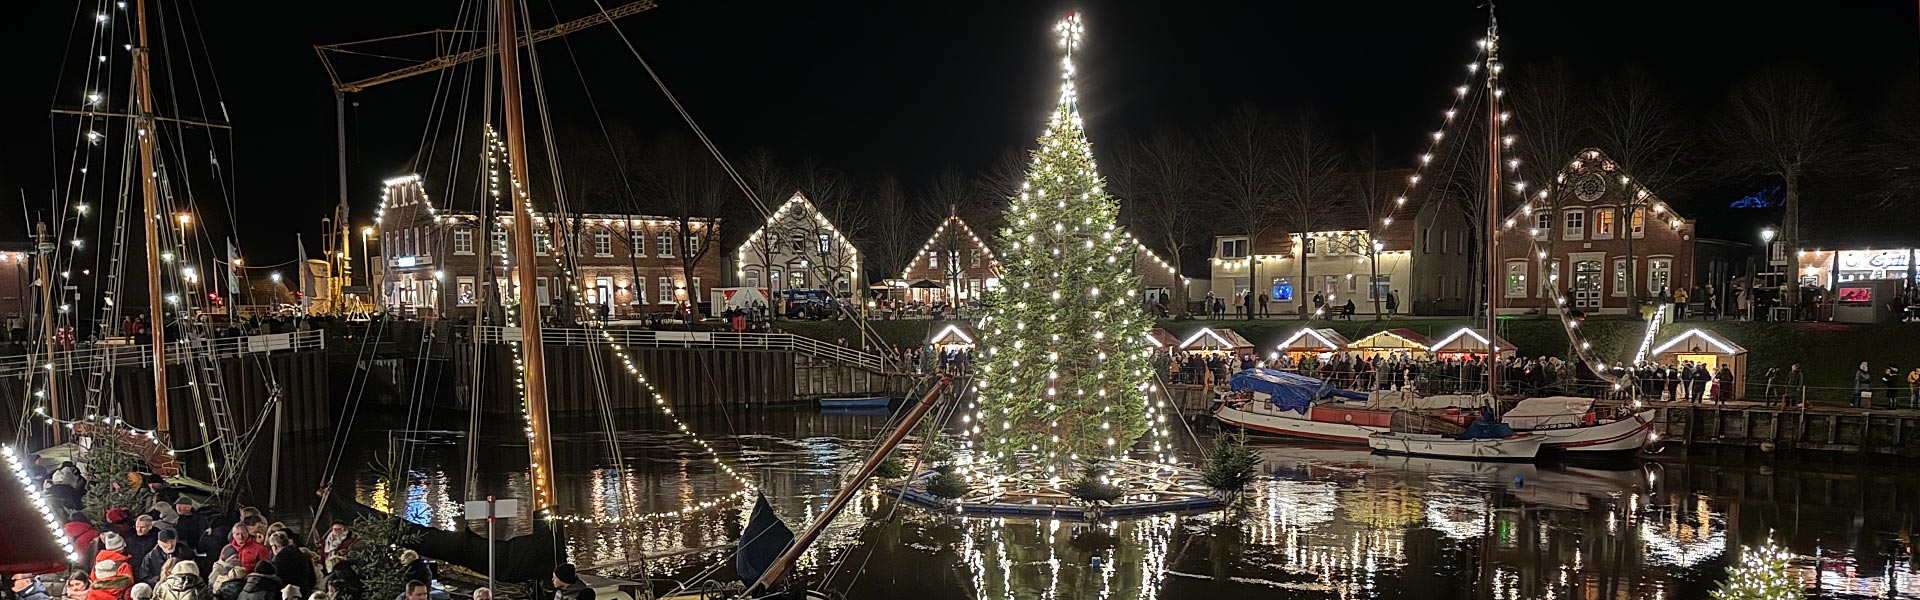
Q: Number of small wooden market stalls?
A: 7